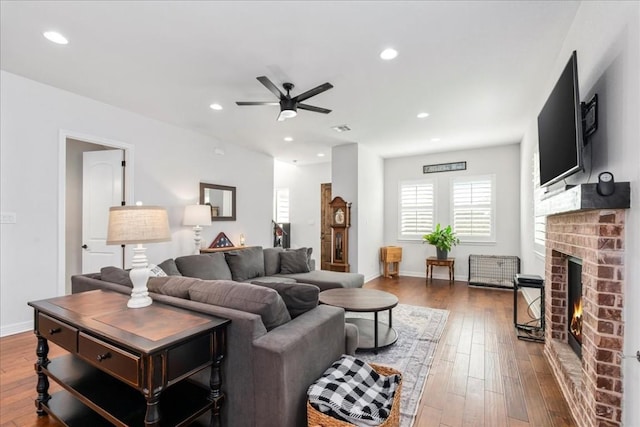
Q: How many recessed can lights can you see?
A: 7